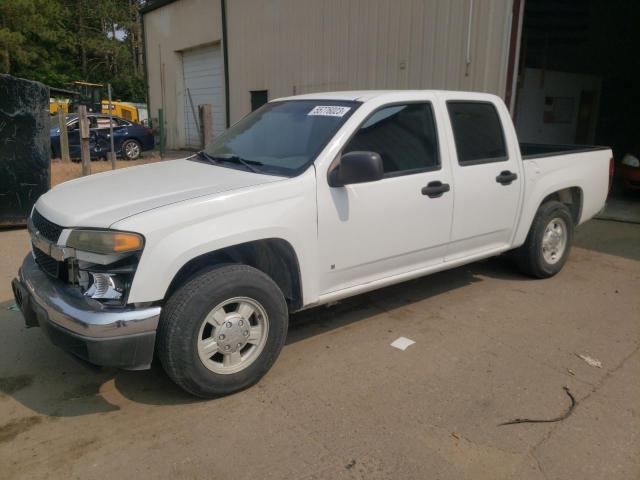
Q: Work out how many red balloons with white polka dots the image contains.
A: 0